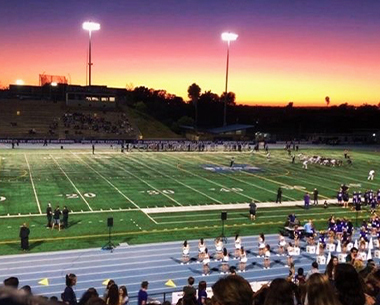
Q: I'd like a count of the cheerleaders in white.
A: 11